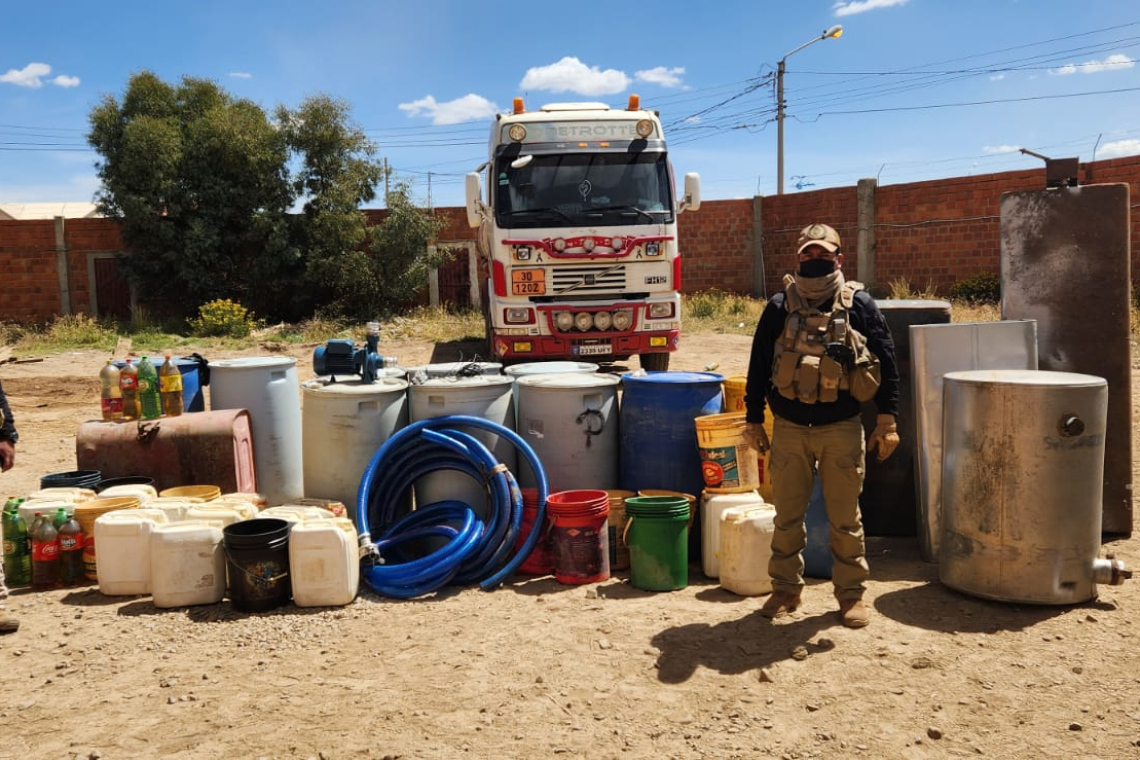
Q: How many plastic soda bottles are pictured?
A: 11